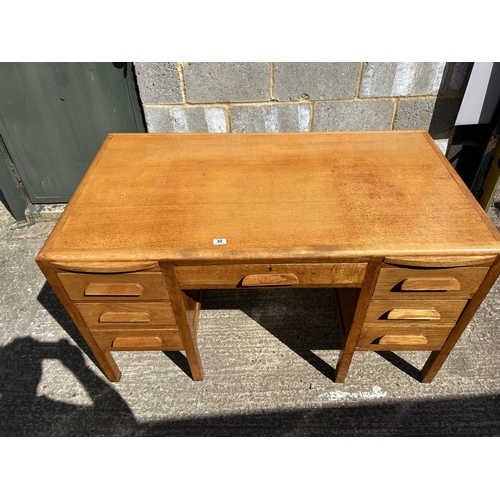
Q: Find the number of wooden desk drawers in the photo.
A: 7